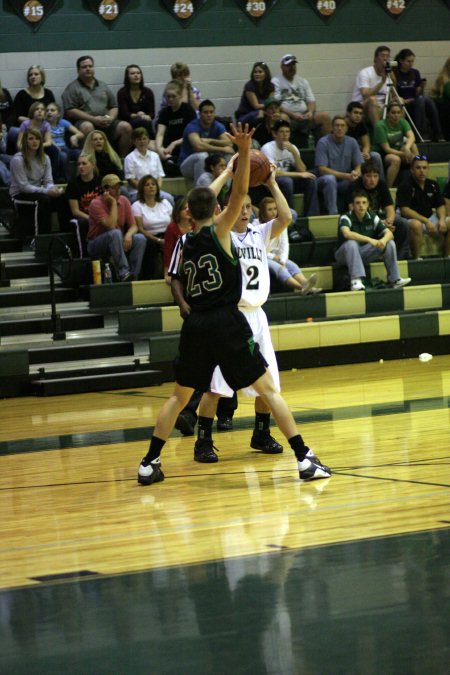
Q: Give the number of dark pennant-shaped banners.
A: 6